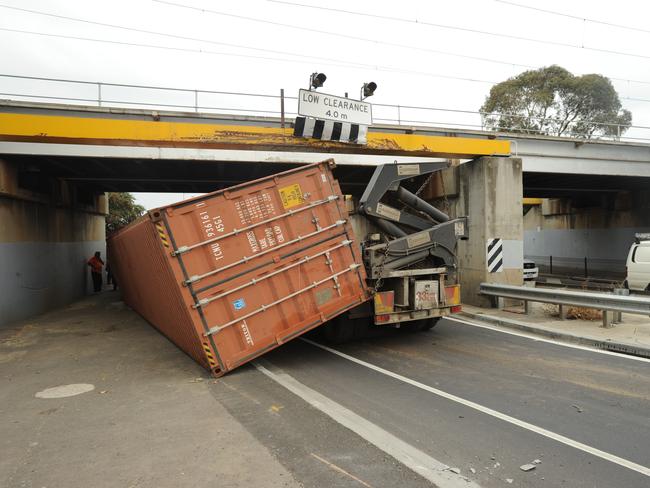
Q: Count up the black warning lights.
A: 2